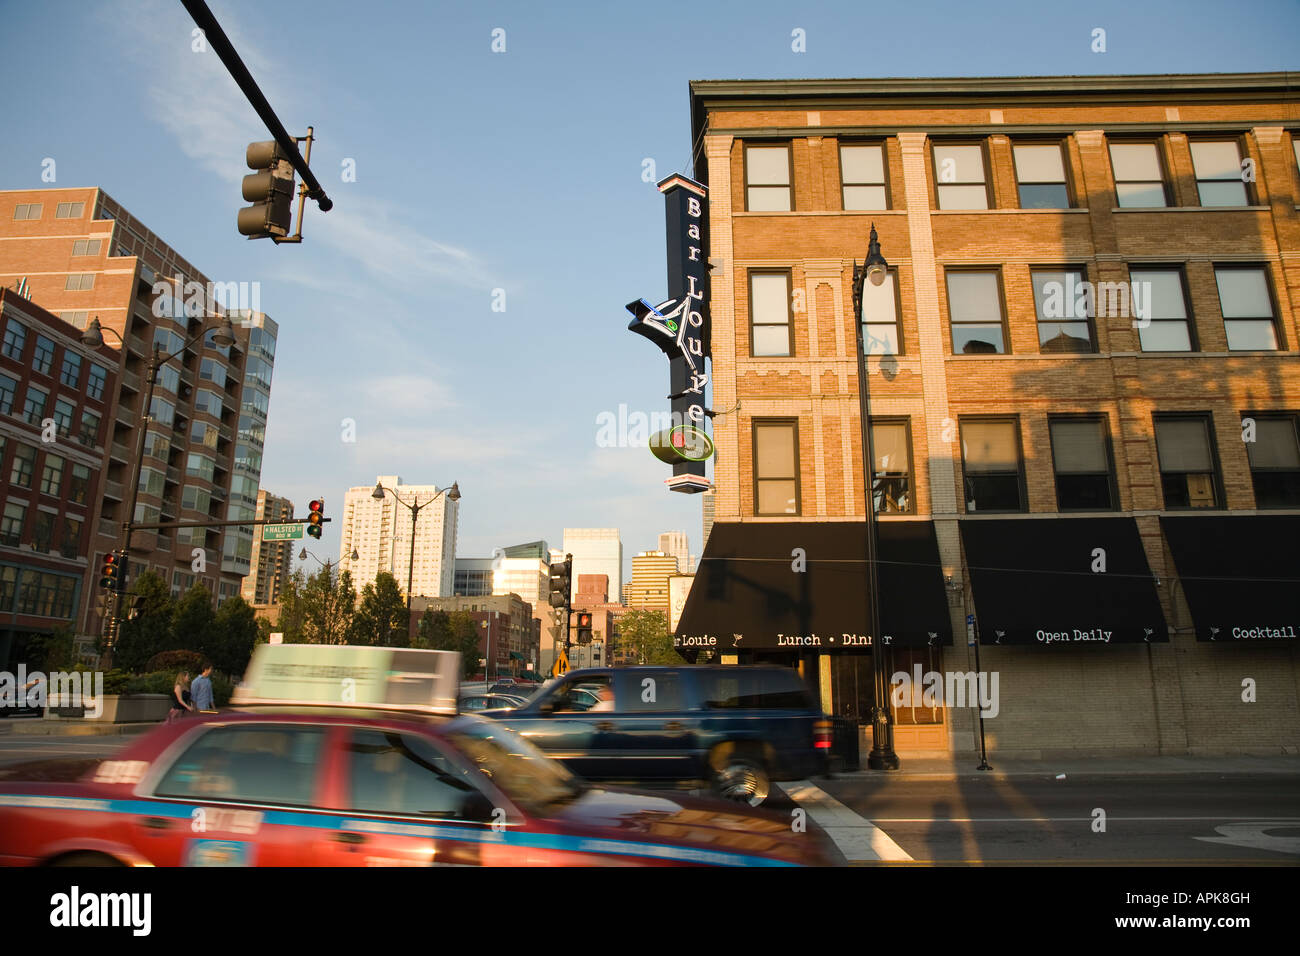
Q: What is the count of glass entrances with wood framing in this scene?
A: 1